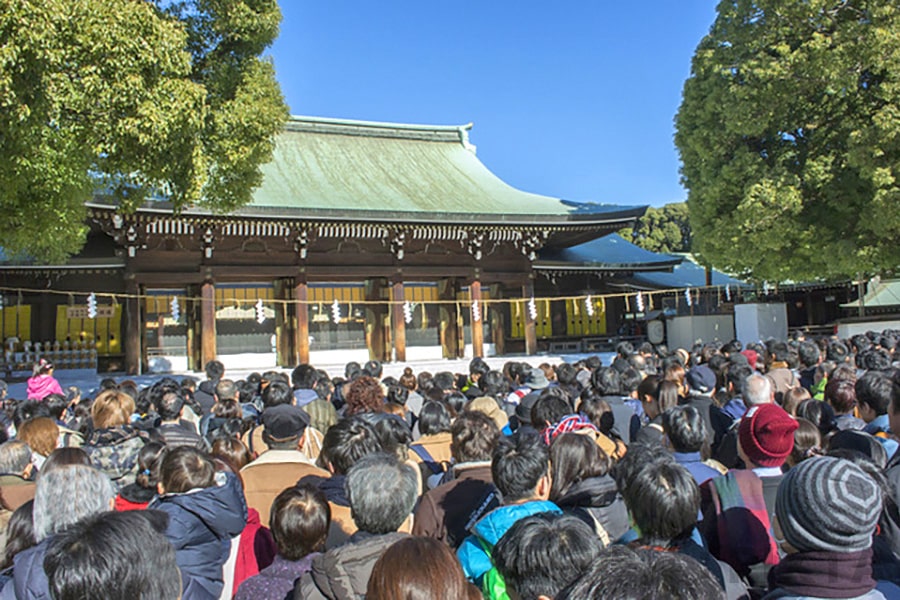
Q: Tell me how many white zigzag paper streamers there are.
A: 12